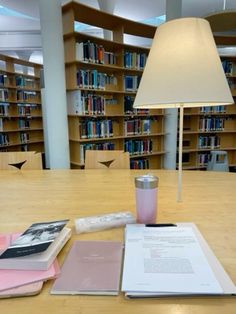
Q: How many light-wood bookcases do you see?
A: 3